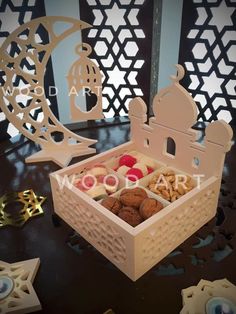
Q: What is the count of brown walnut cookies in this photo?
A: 4